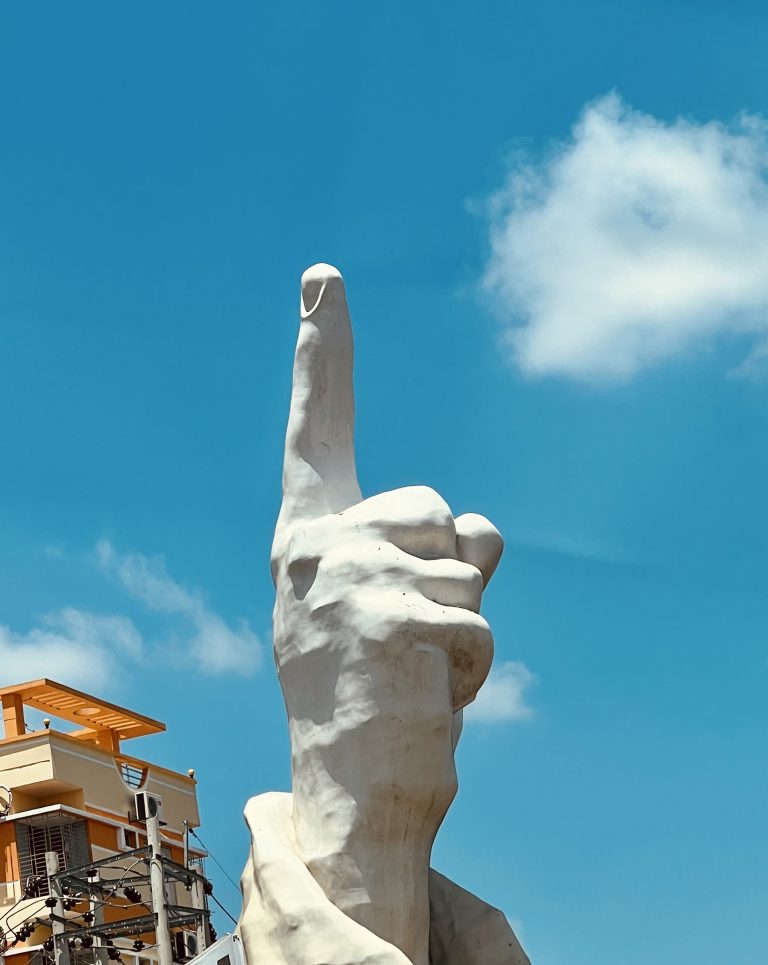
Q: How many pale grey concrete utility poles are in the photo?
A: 4